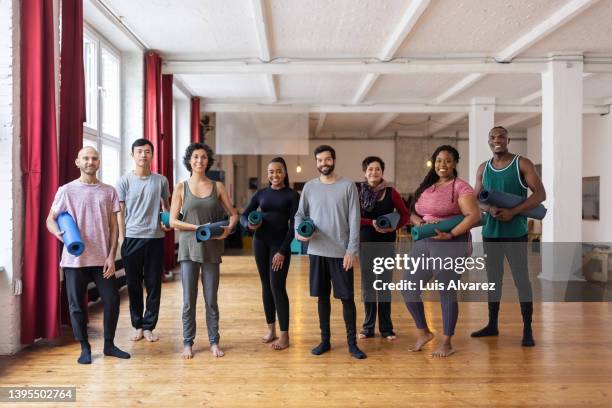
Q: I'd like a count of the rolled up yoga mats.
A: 8